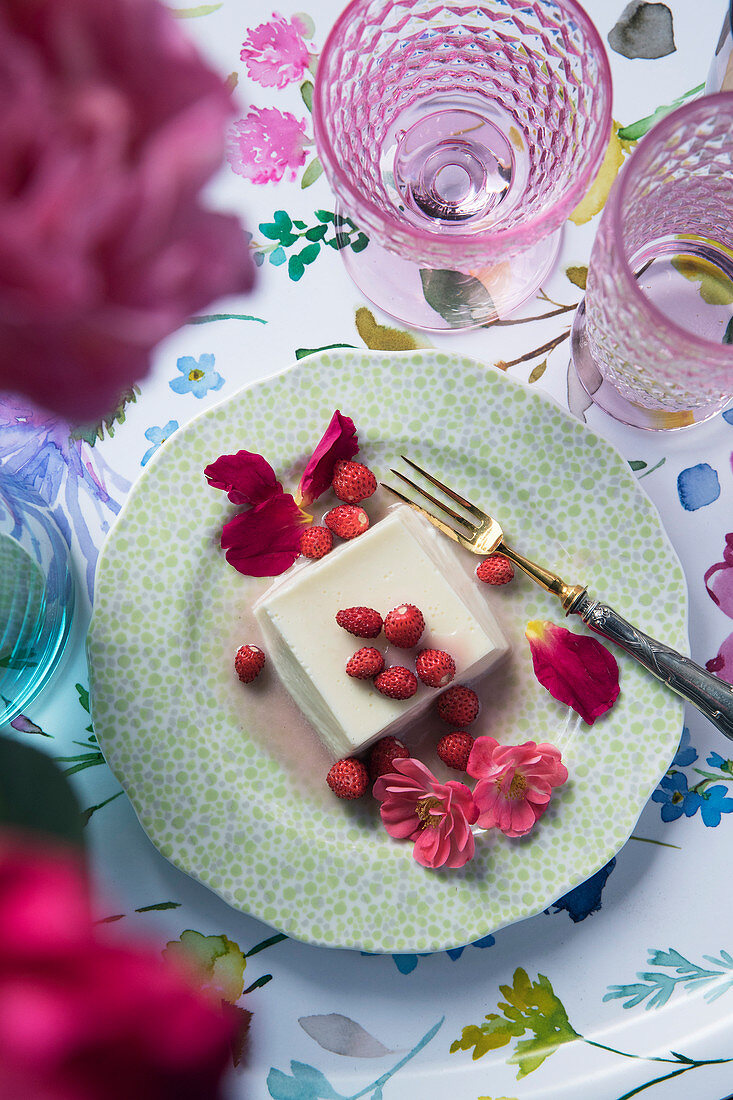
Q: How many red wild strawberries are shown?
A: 14